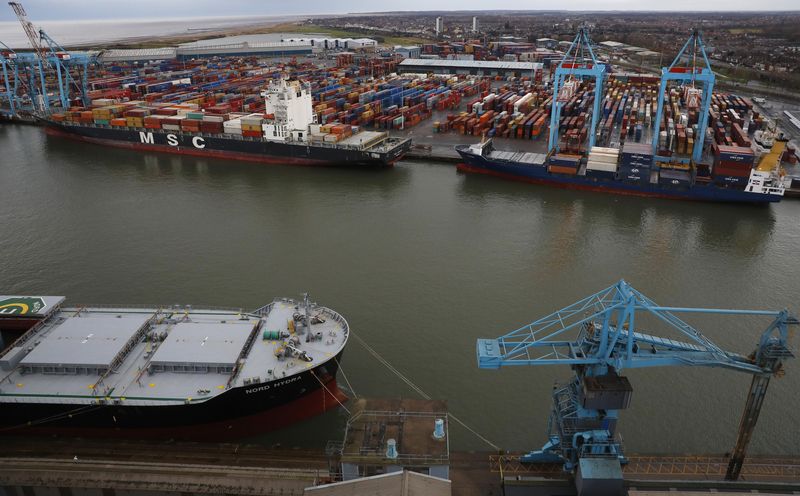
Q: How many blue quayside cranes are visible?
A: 5